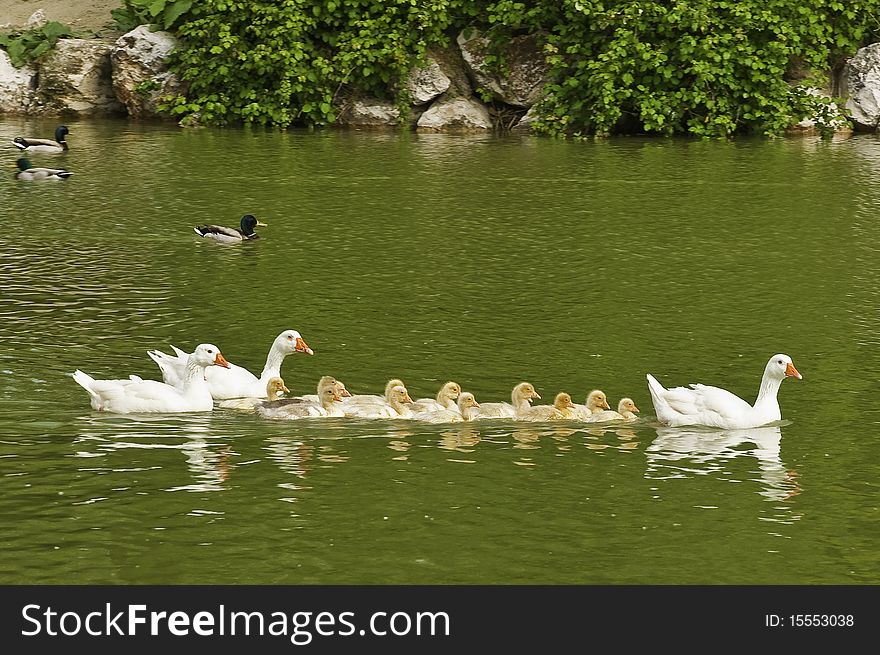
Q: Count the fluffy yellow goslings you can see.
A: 12